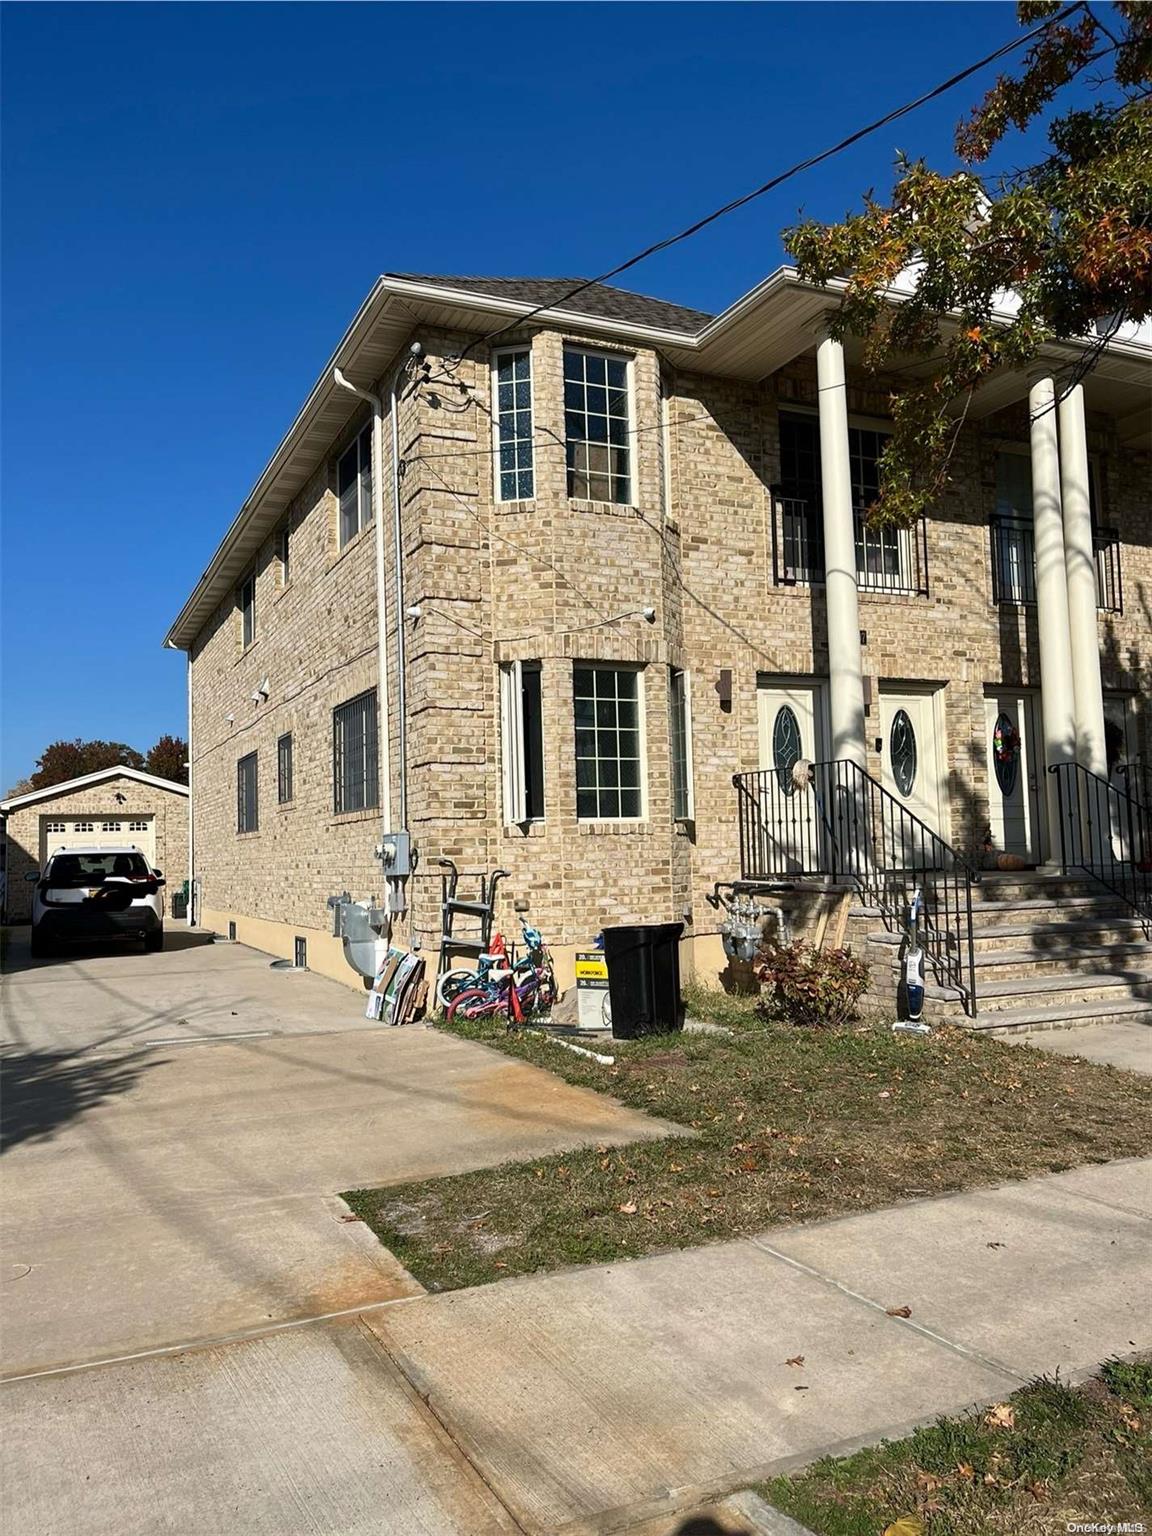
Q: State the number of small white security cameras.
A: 2